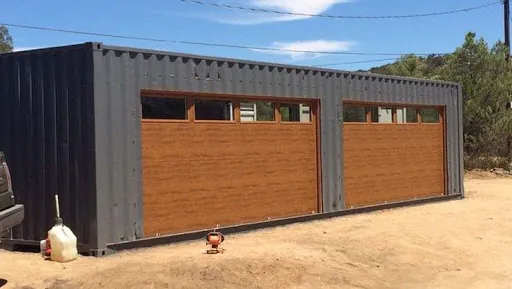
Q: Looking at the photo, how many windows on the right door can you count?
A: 4